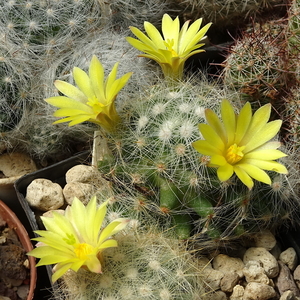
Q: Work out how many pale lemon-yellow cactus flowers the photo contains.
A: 4